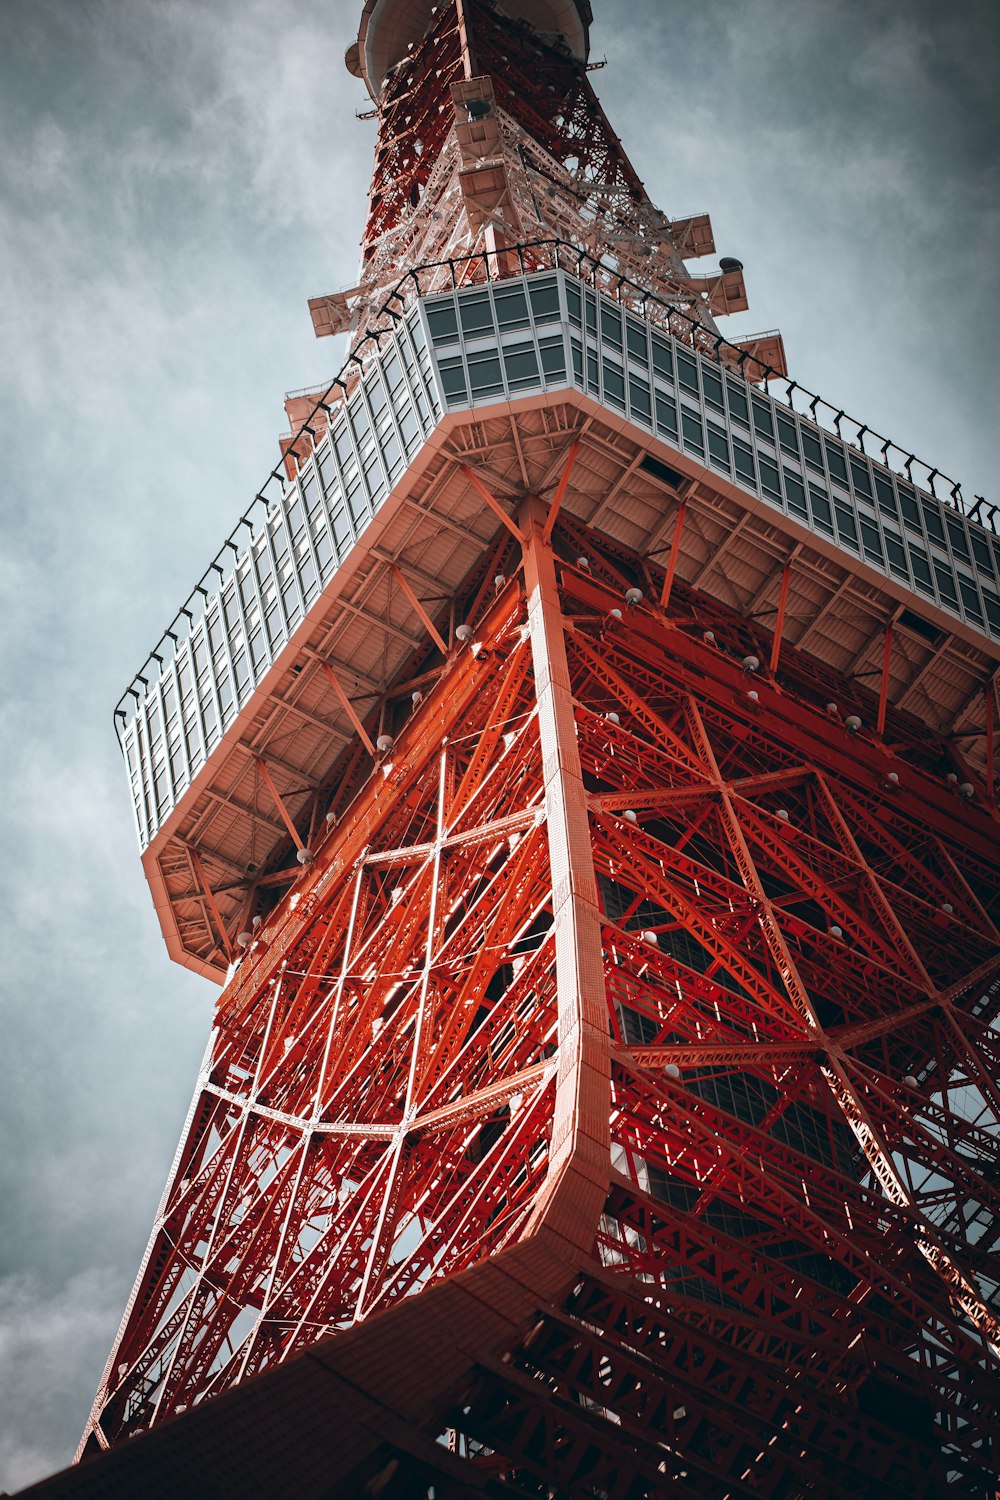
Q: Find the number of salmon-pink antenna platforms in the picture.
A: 9